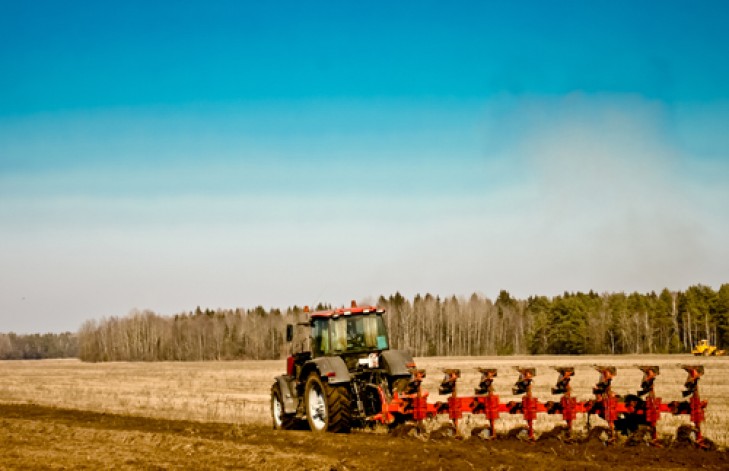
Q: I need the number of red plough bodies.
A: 8